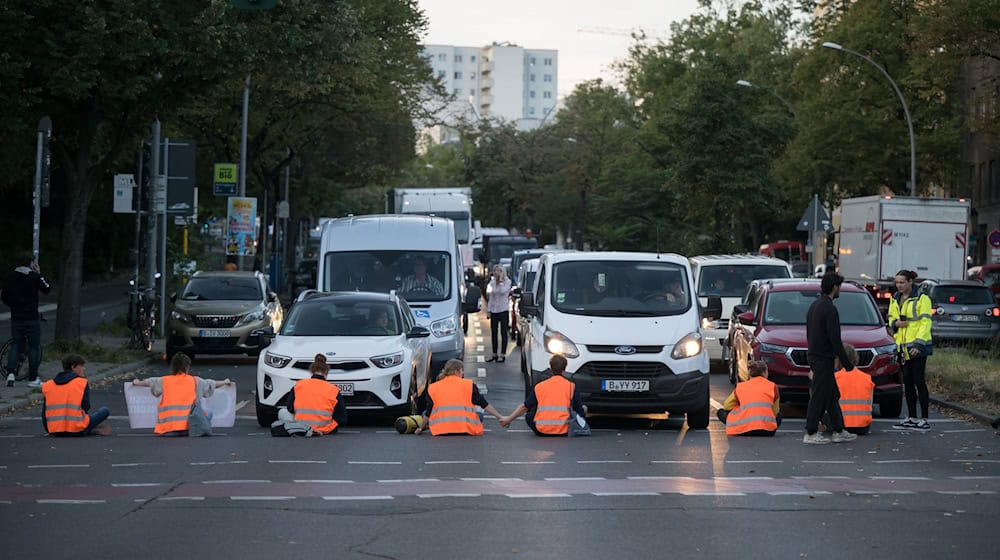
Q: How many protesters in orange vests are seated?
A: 7